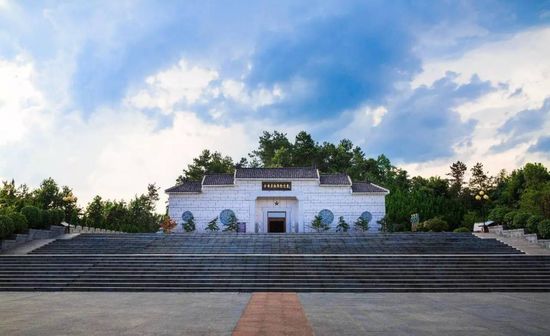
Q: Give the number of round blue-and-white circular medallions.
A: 4